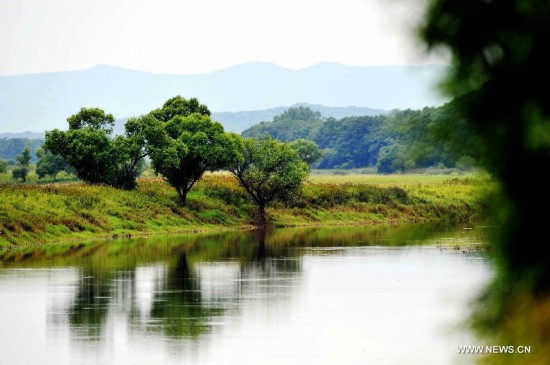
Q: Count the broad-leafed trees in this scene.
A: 3